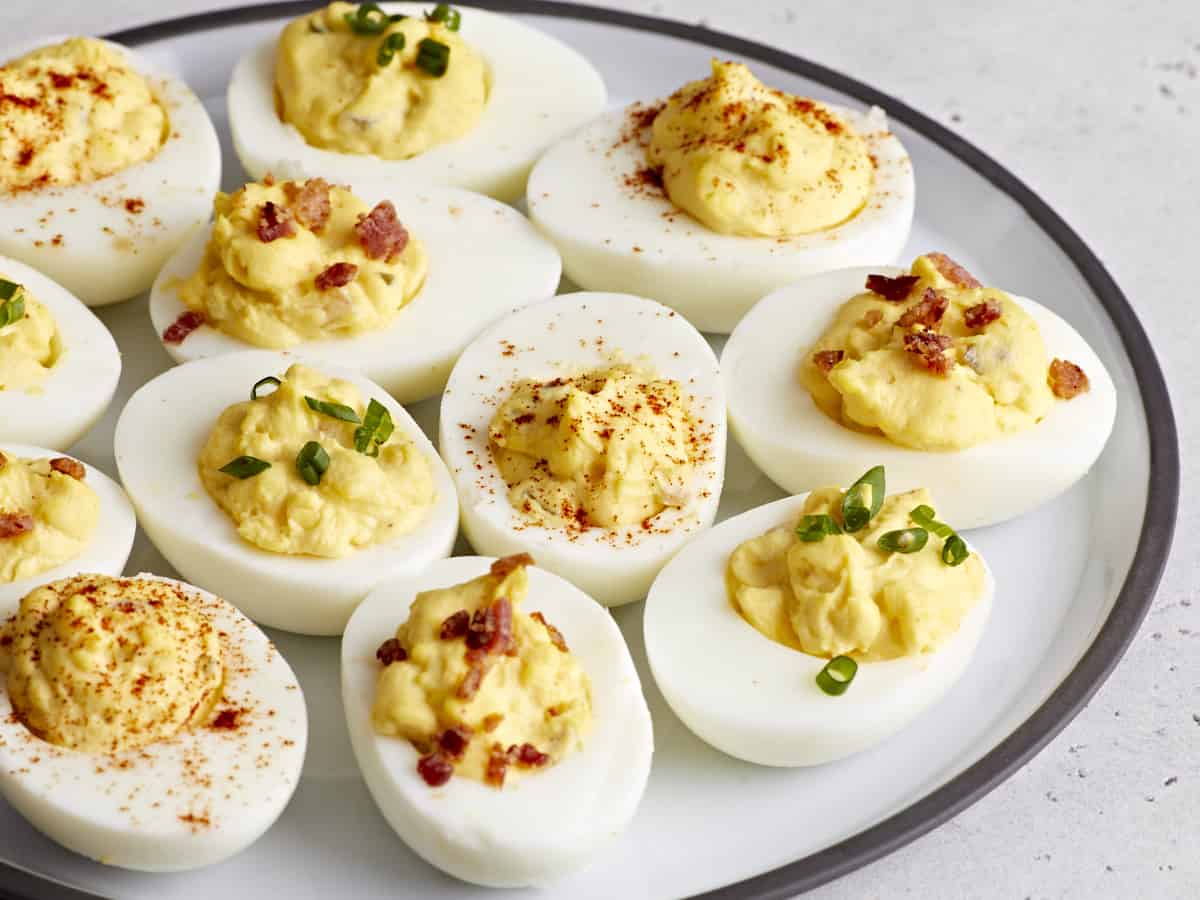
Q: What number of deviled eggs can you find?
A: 12